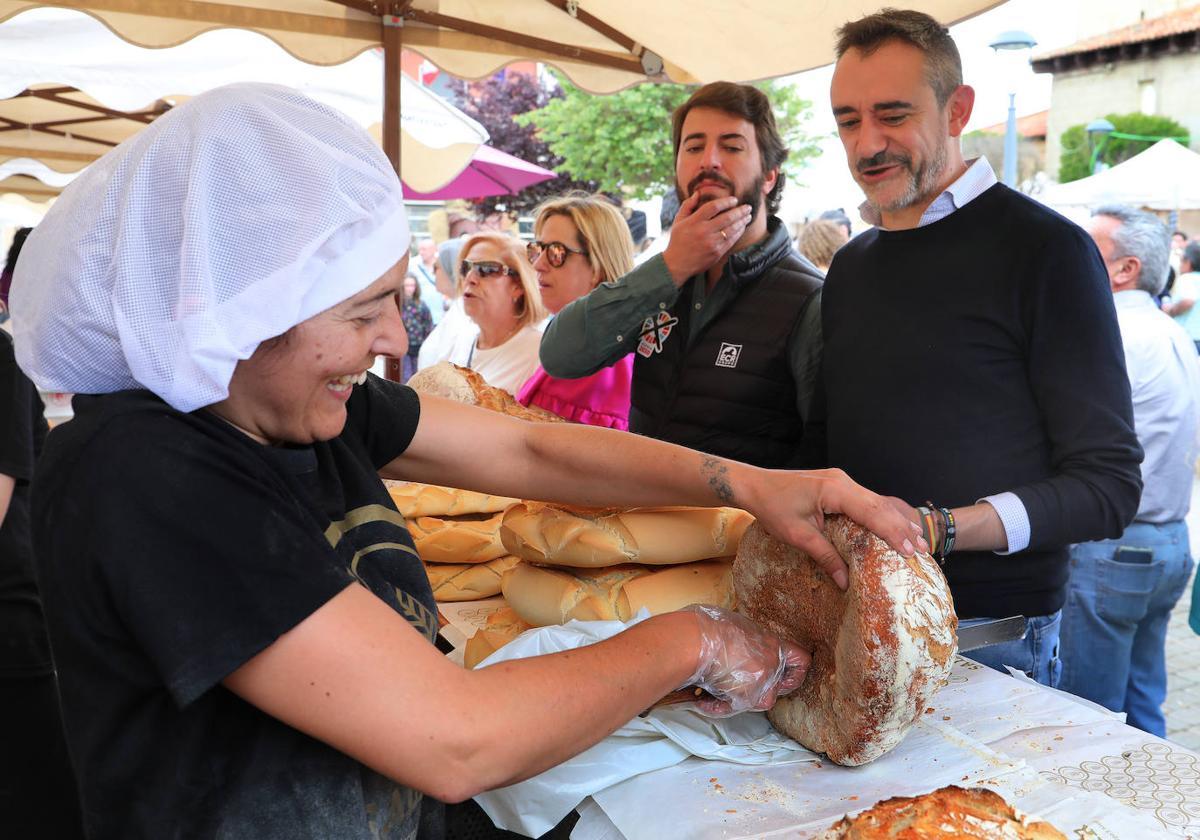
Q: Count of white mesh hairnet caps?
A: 1